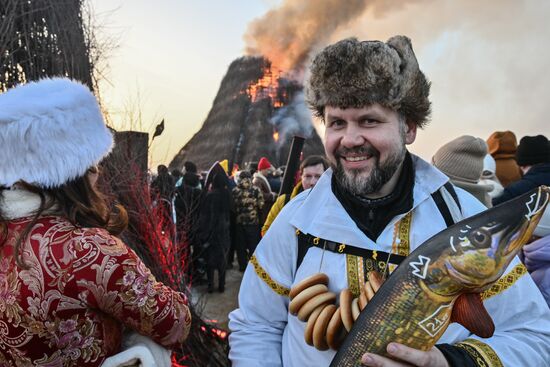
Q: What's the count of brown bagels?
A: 11